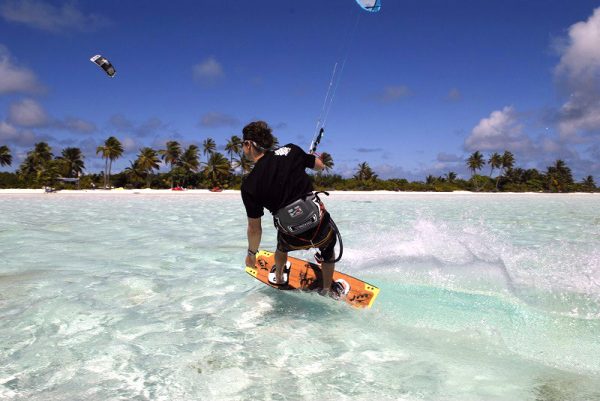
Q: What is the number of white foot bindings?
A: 2